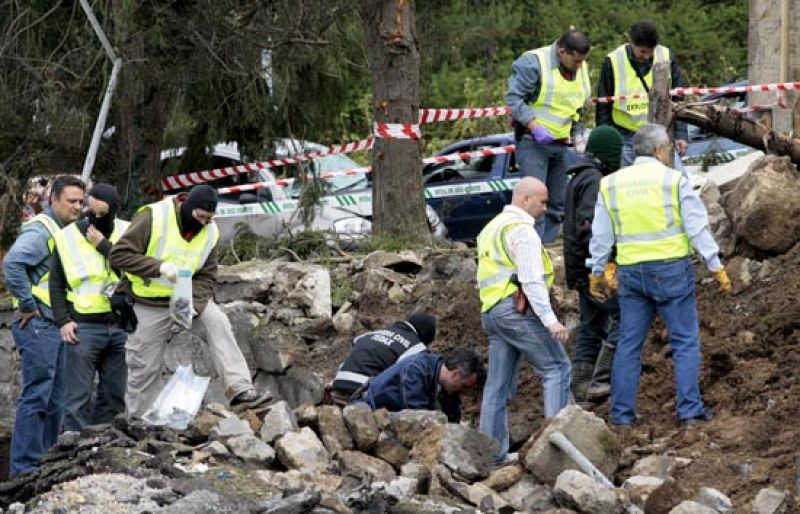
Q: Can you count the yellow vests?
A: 7